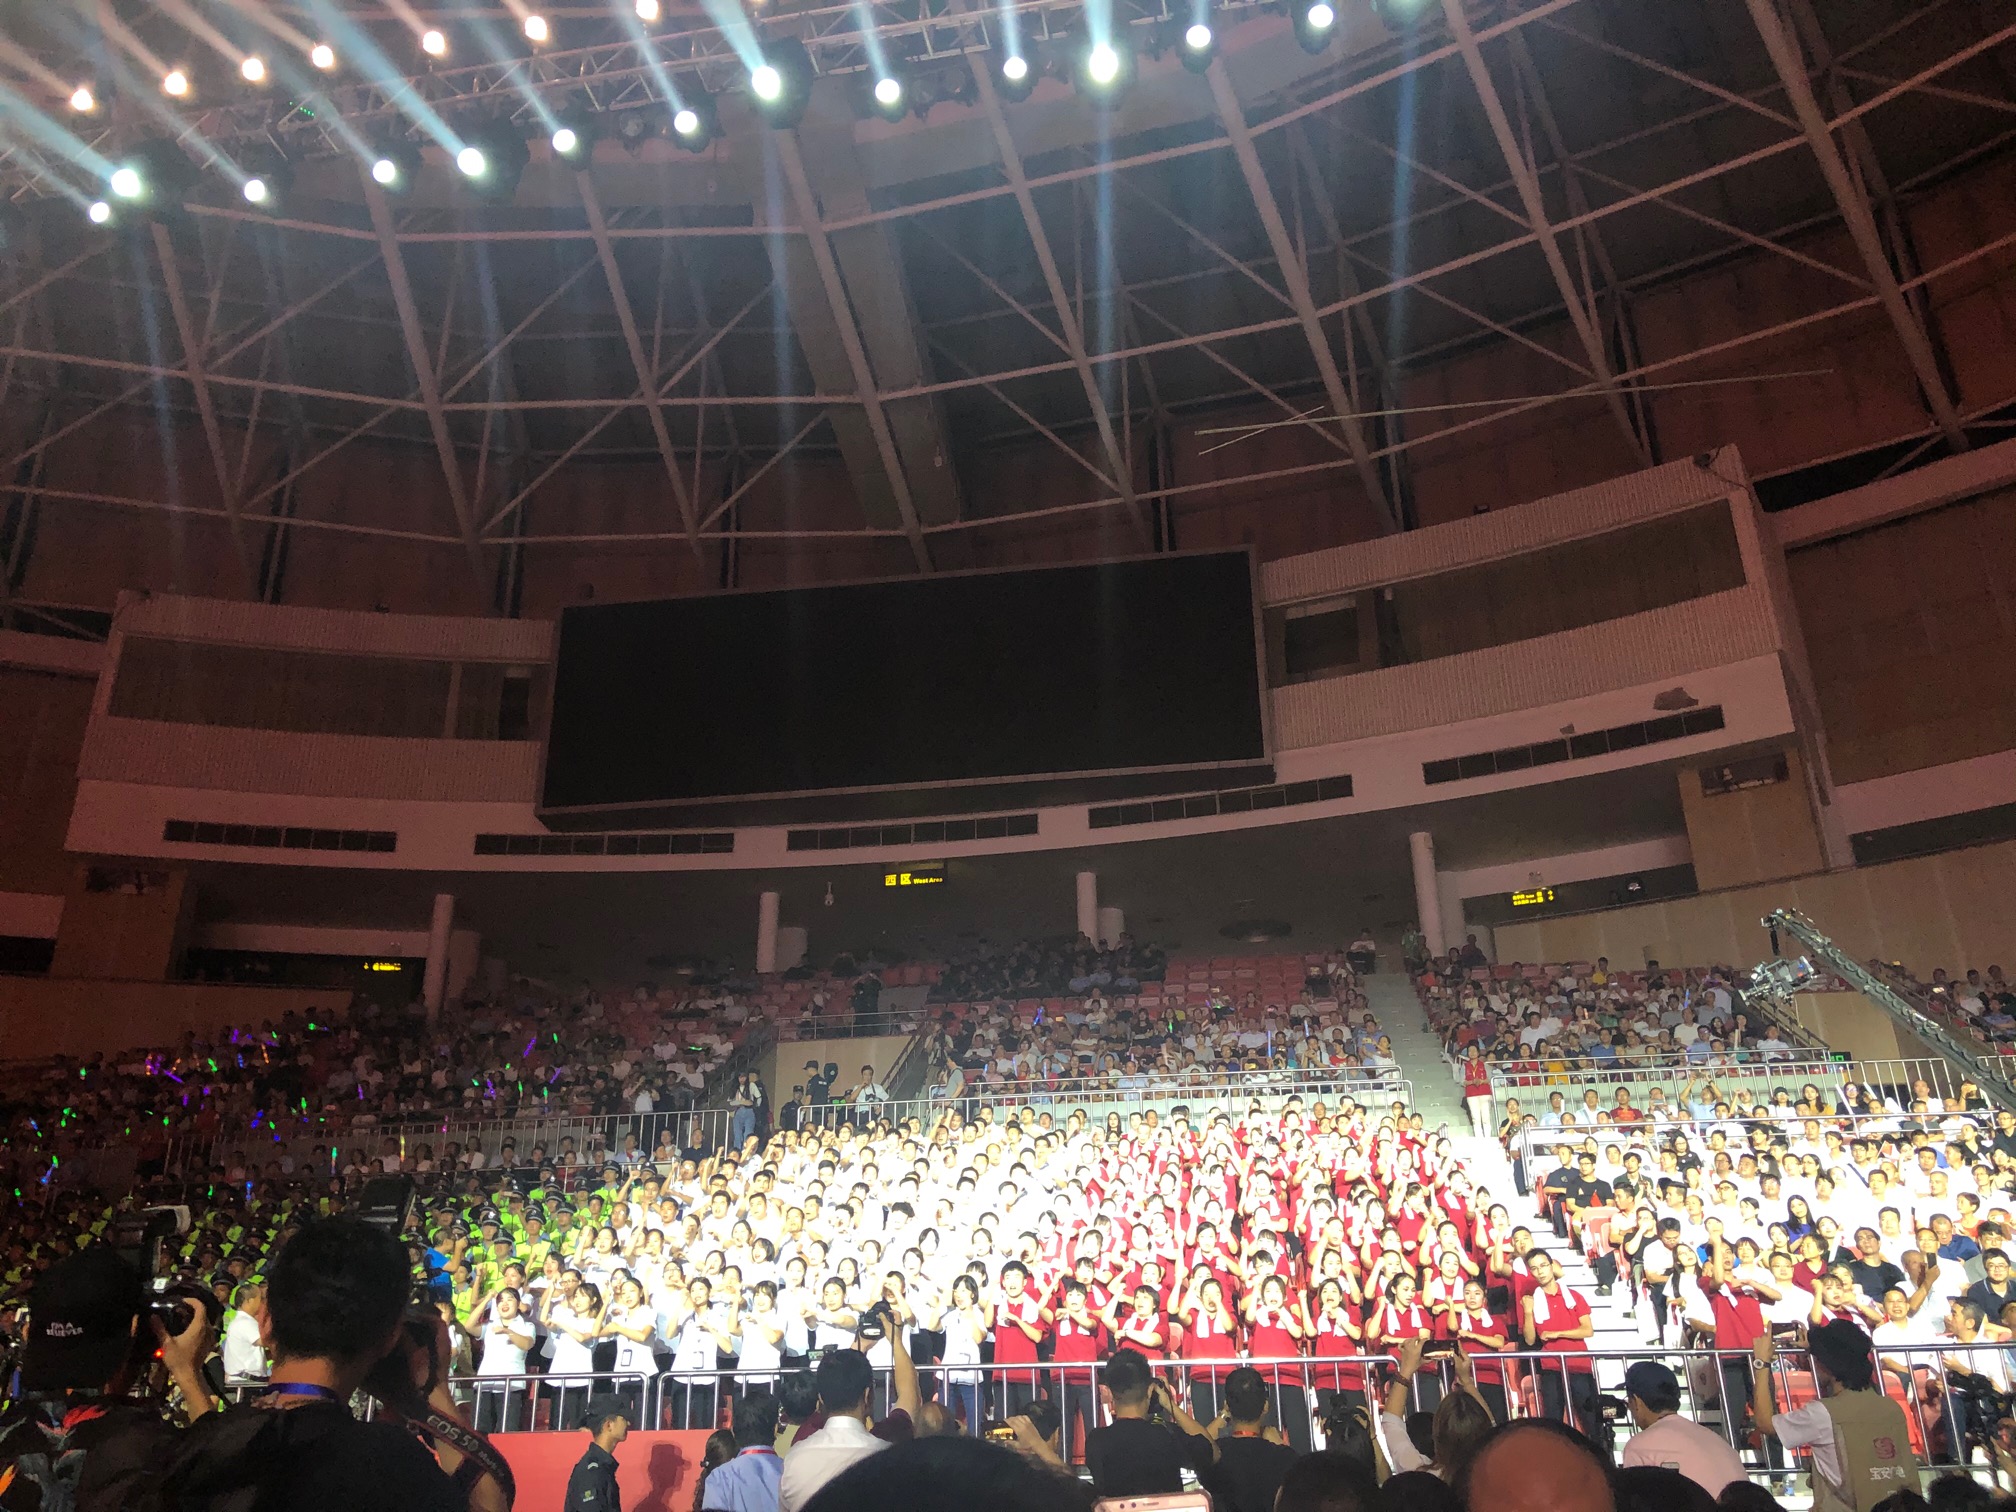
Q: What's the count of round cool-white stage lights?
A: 13